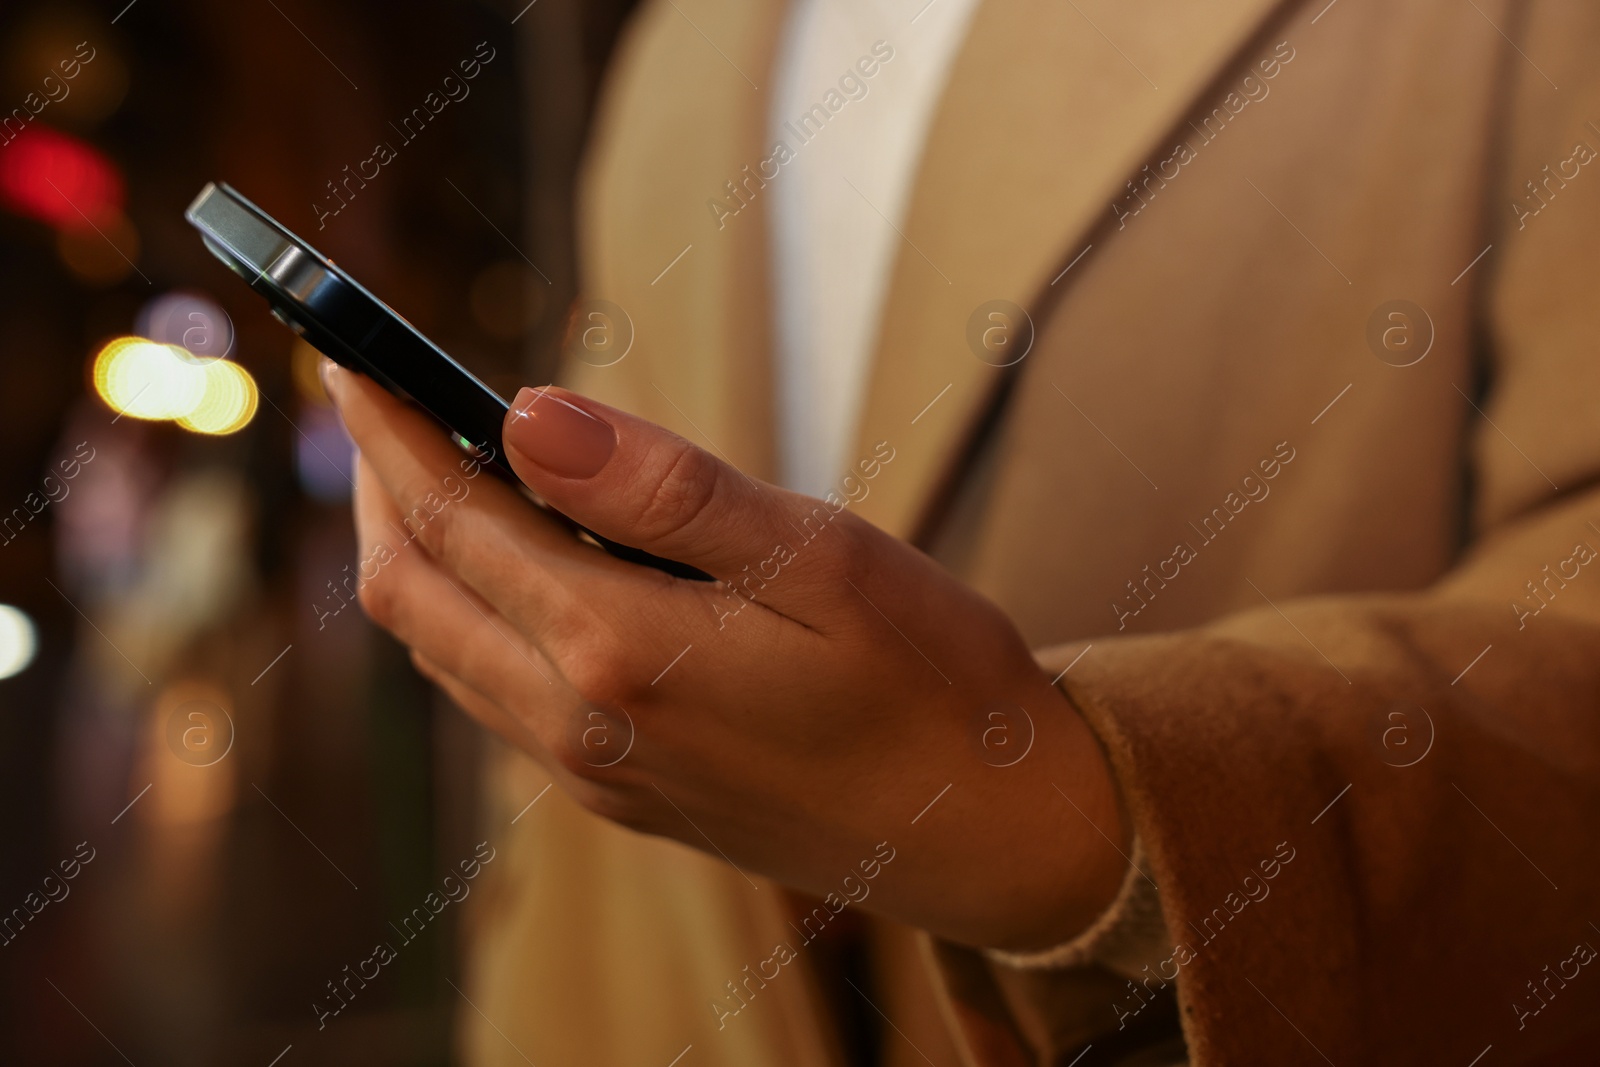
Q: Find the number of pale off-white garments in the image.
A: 1